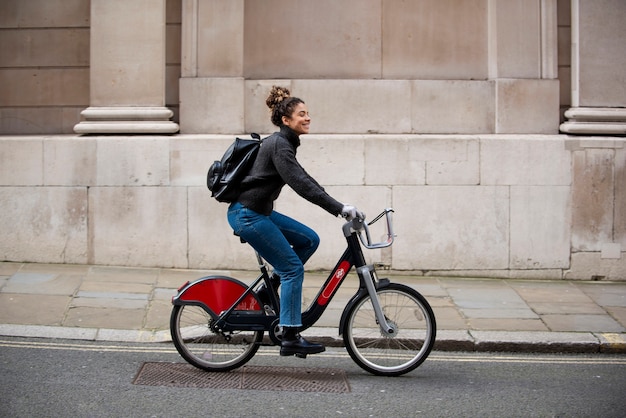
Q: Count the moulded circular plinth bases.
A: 2